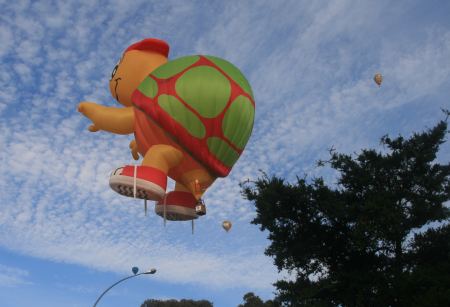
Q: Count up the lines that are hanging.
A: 4